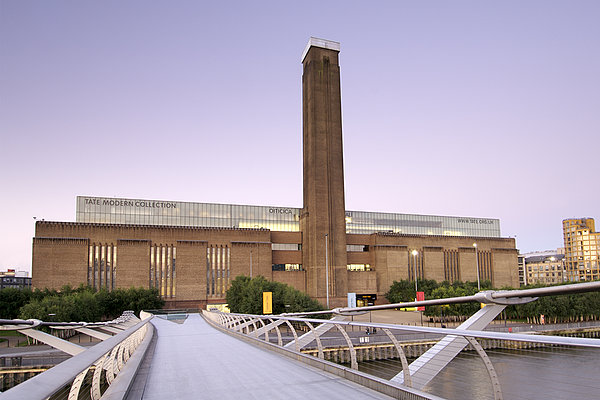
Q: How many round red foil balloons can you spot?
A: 0